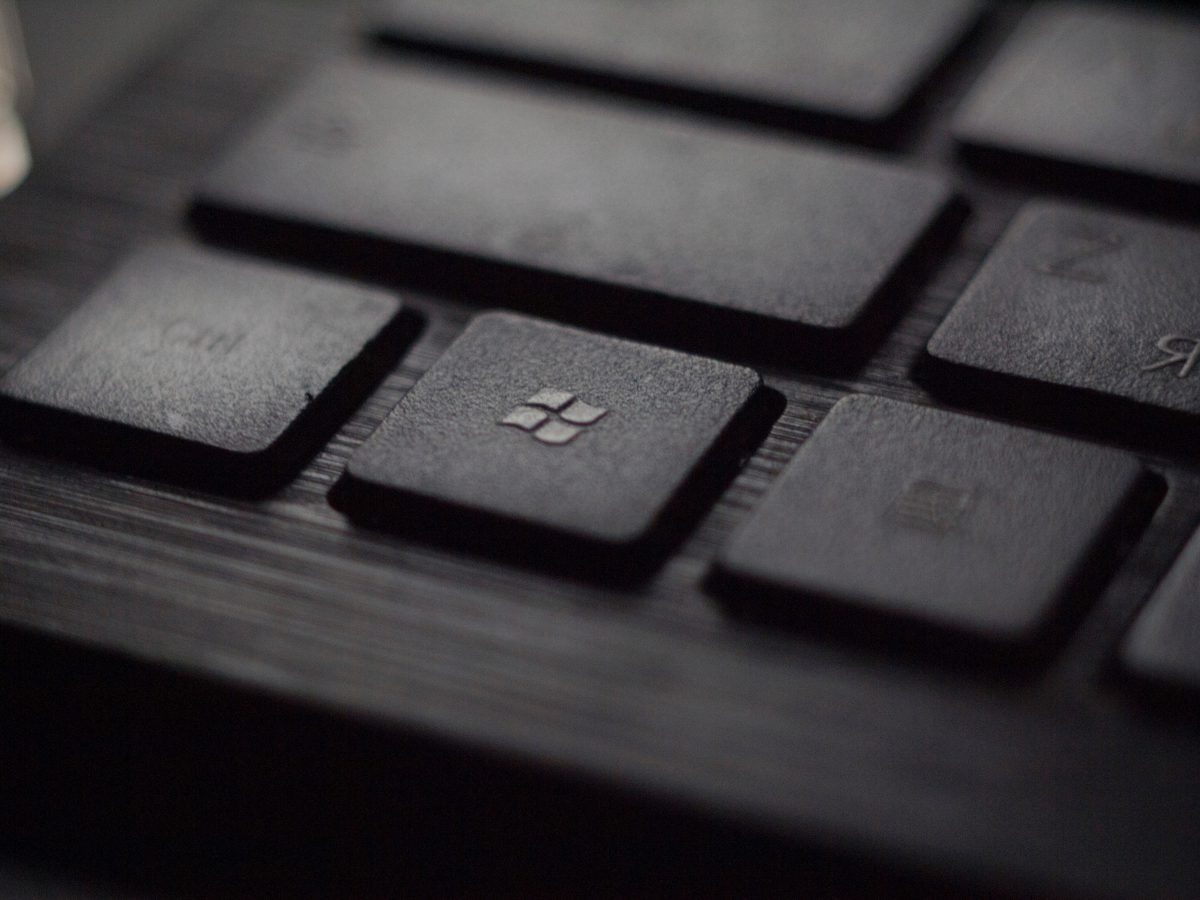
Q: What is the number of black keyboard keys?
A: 8